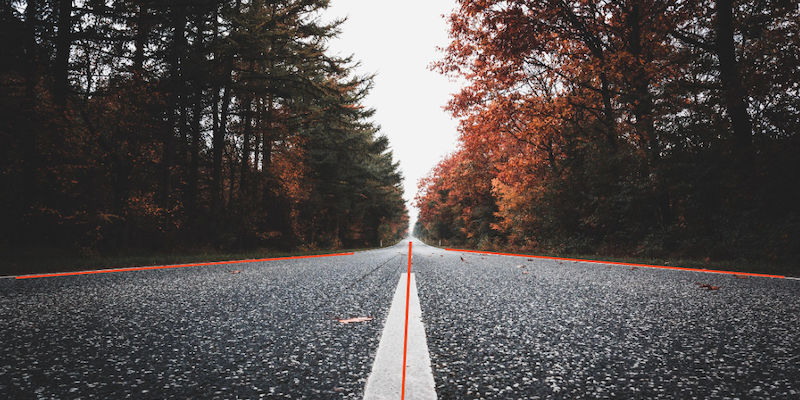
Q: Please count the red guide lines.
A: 3